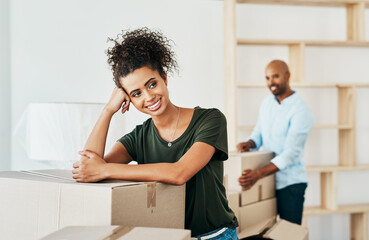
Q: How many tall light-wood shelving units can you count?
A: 1